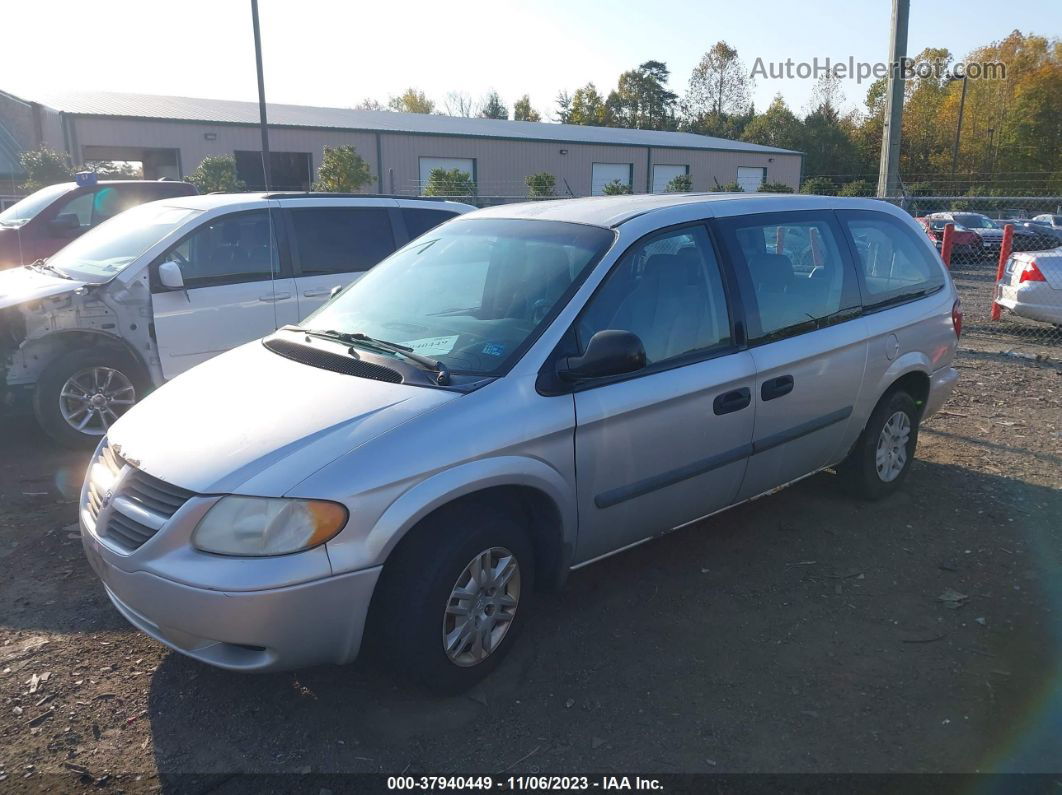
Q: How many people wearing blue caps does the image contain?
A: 0